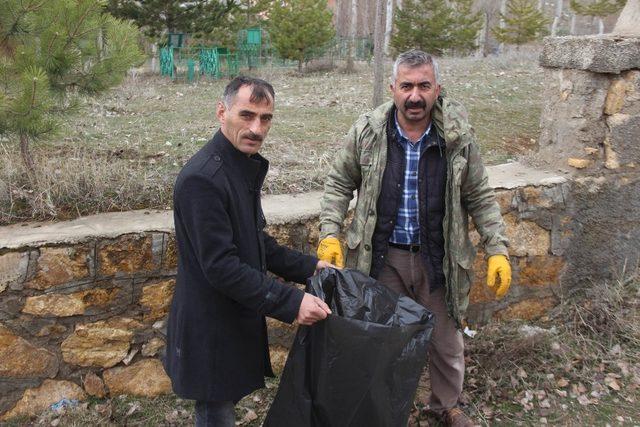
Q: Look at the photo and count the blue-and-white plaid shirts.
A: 1